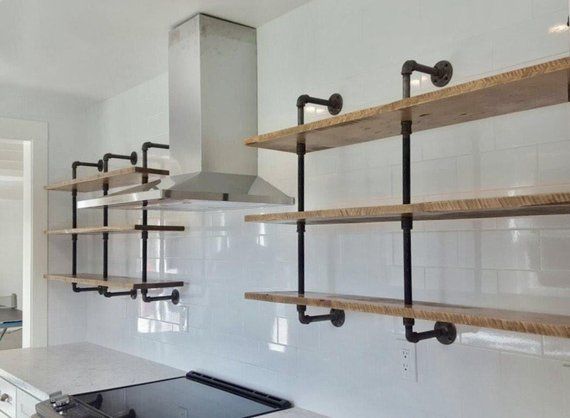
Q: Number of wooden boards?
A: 6